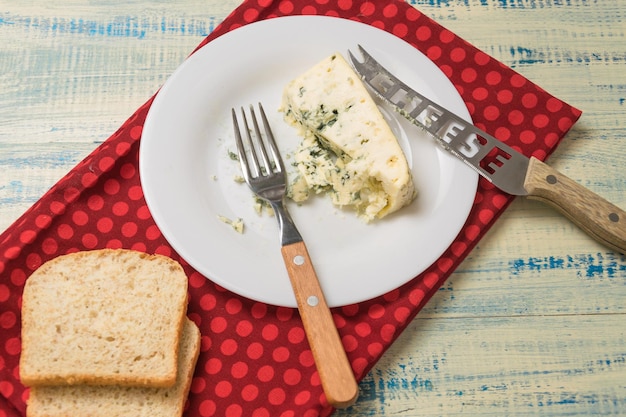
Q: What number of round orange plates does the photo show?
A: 0